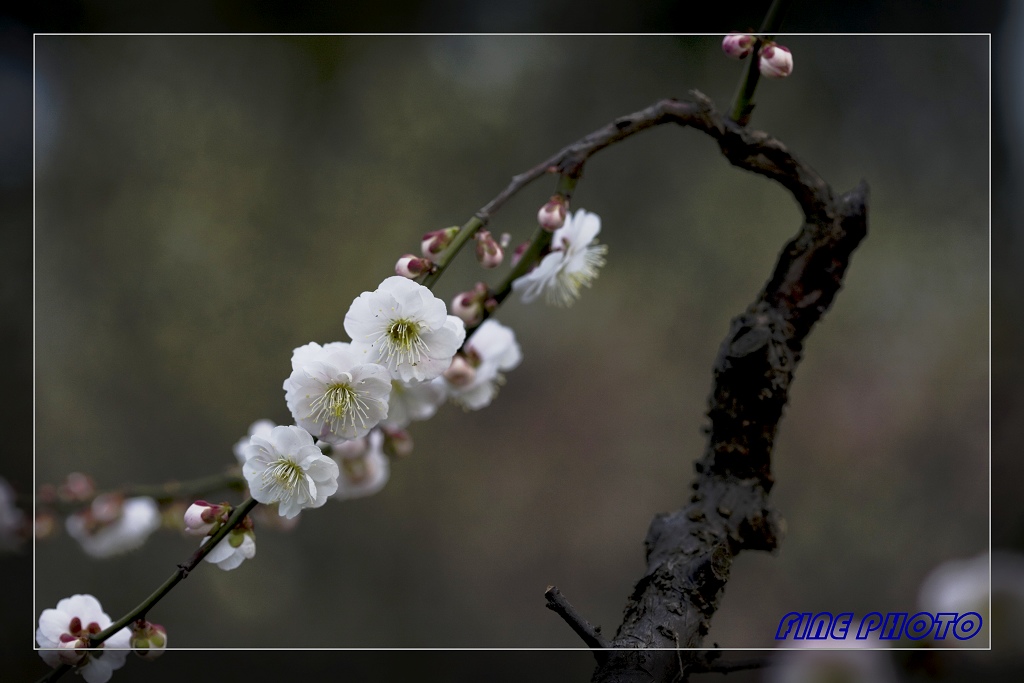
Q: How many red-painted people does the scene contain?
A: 0